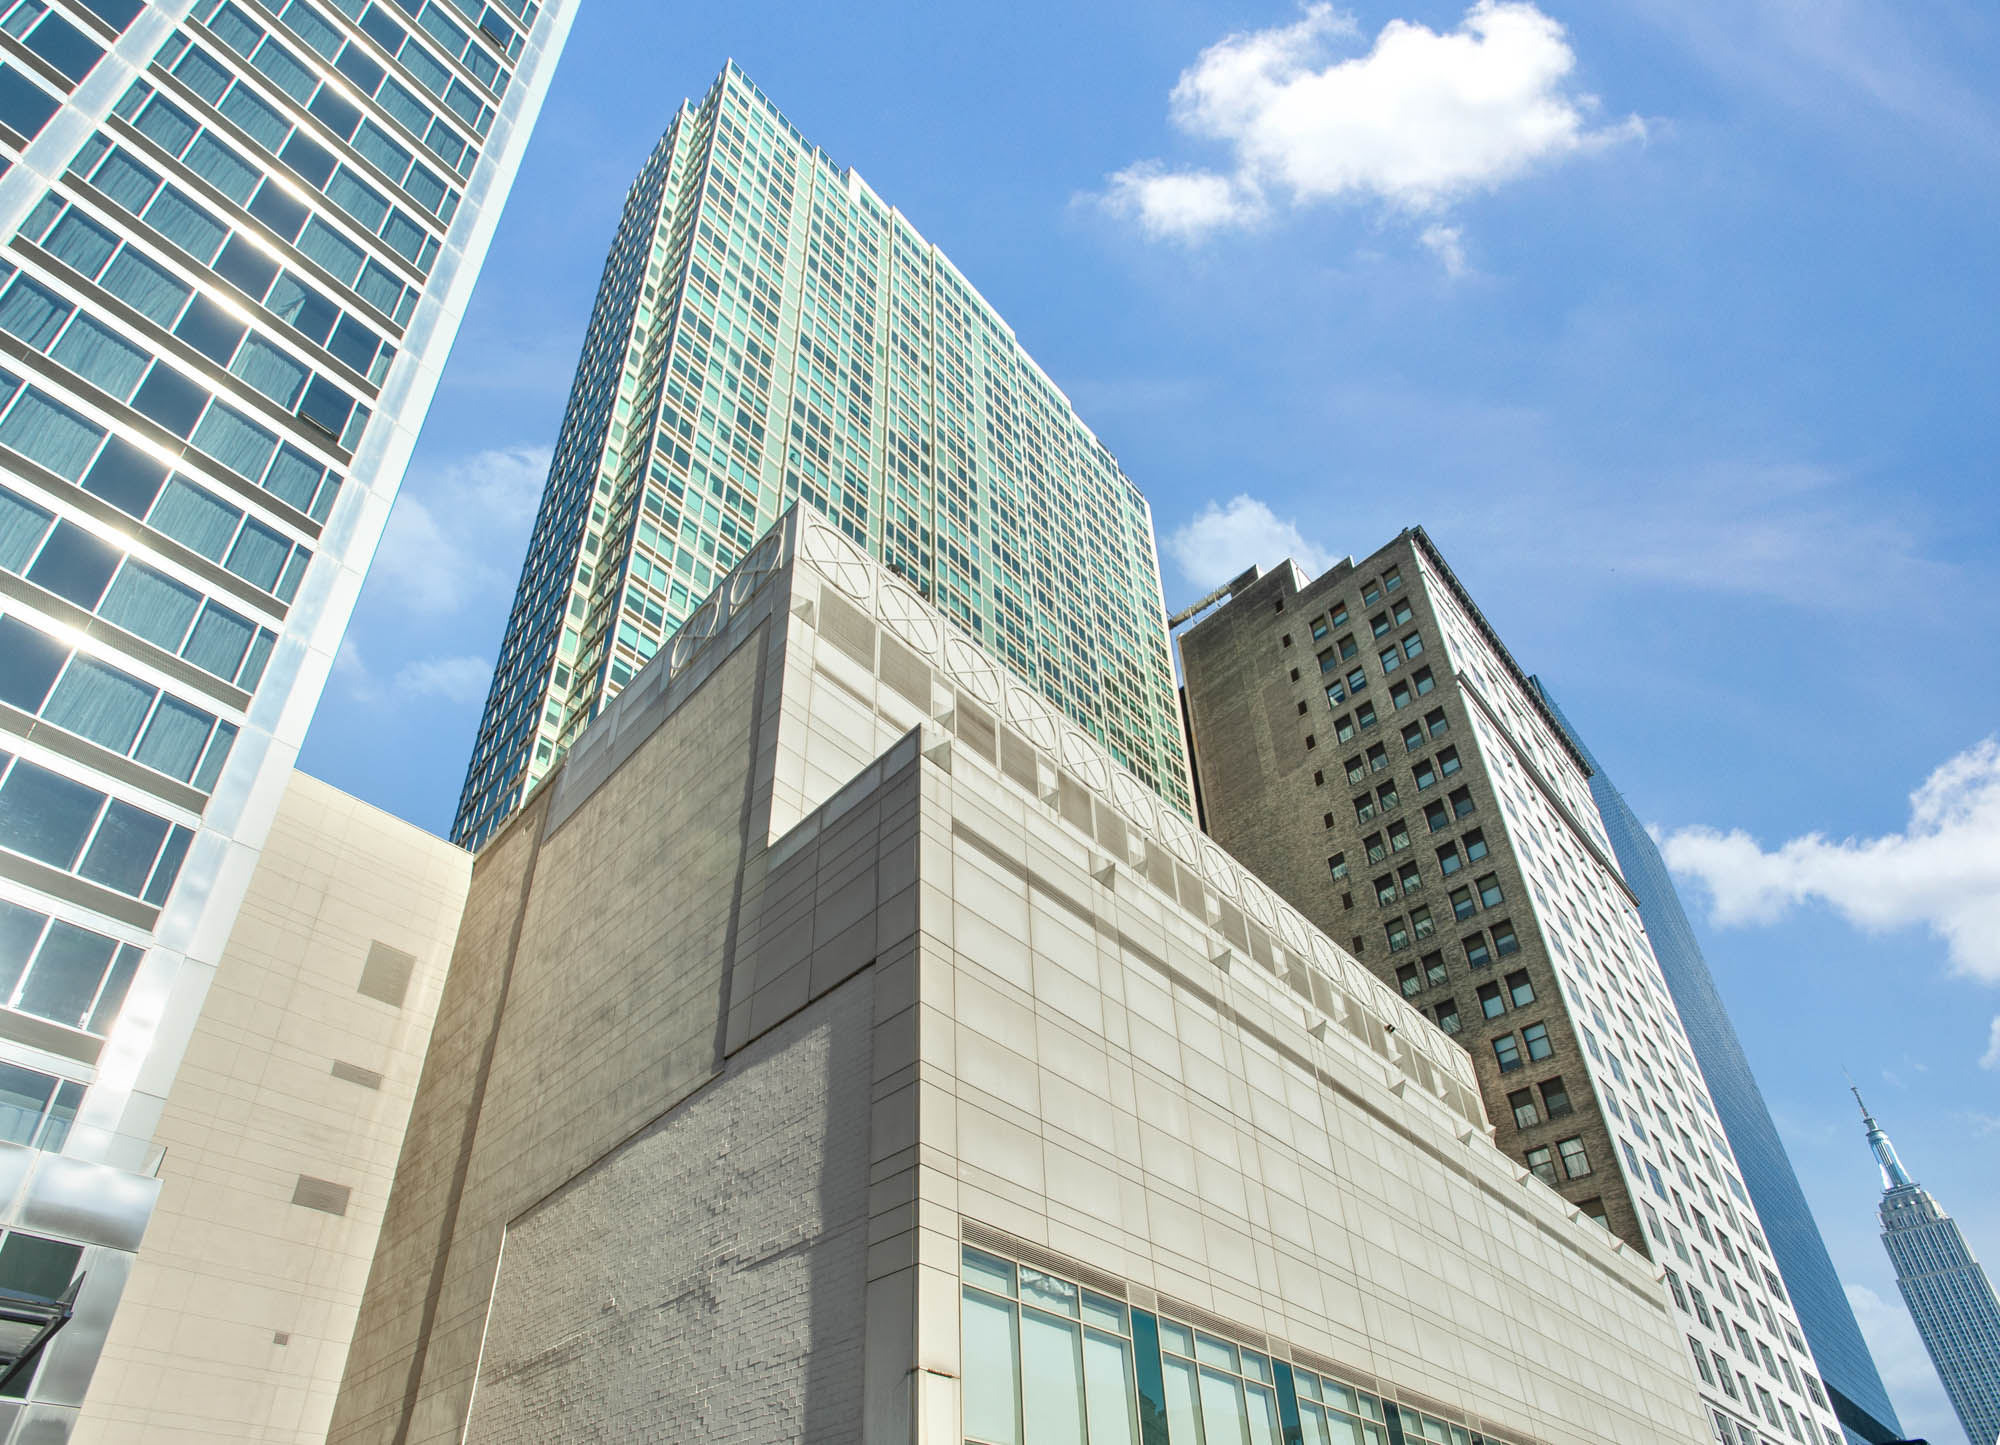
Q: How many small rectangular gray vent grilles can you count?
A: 4